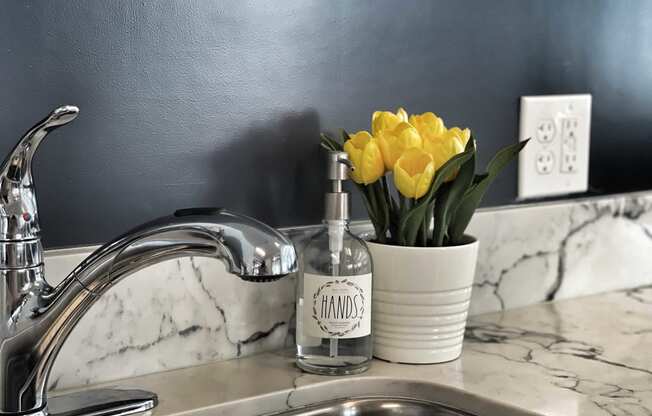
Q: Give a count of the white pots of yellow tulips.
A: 1